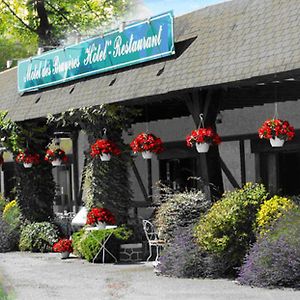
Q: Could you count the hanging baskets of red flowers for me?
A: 6